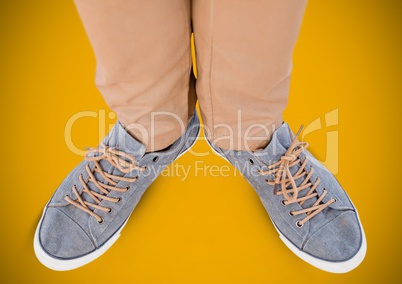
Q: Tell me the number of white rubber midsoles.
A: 2